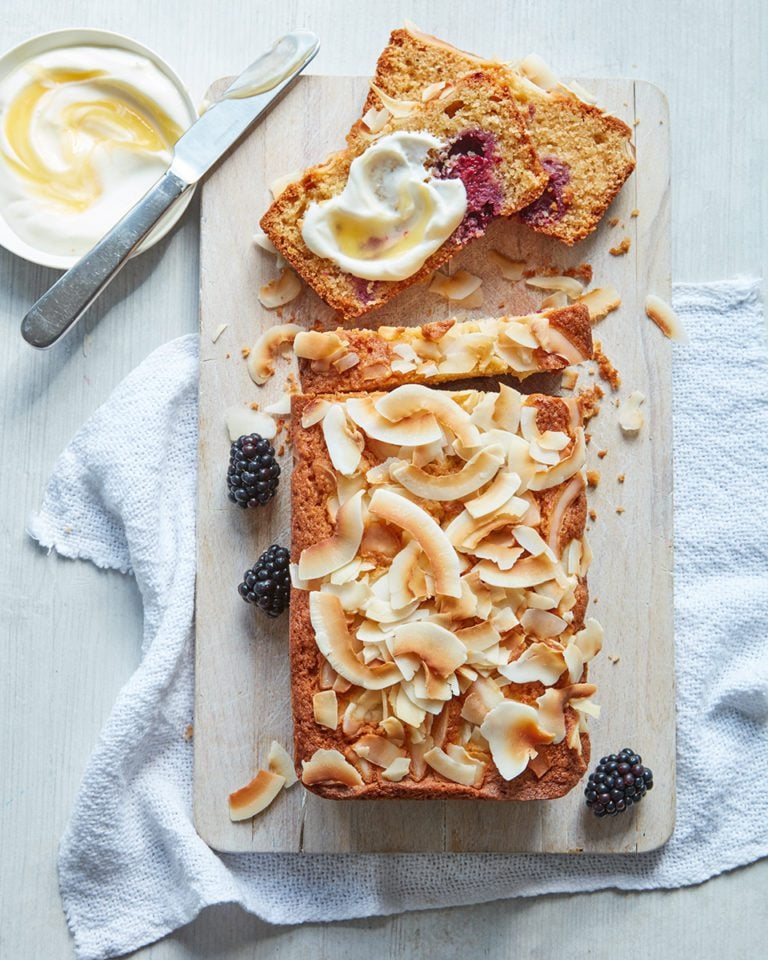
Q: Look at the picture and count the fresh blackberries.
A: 3